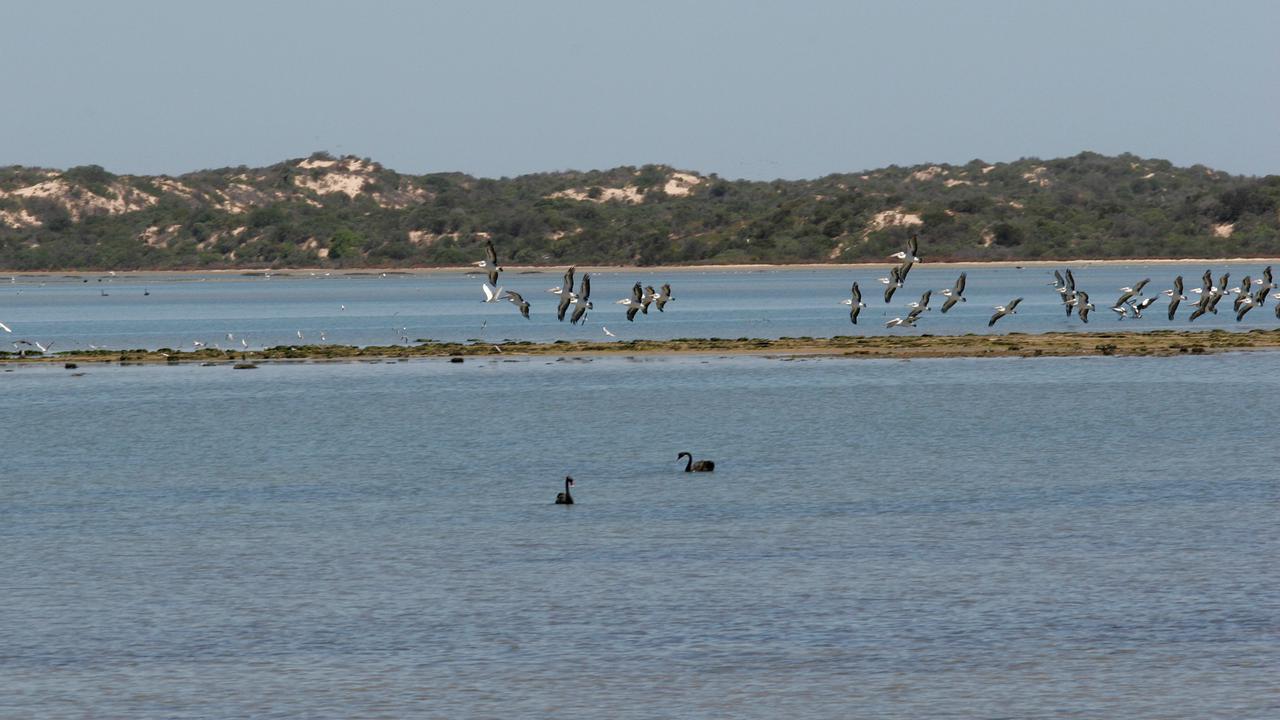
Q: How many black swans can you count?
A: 2